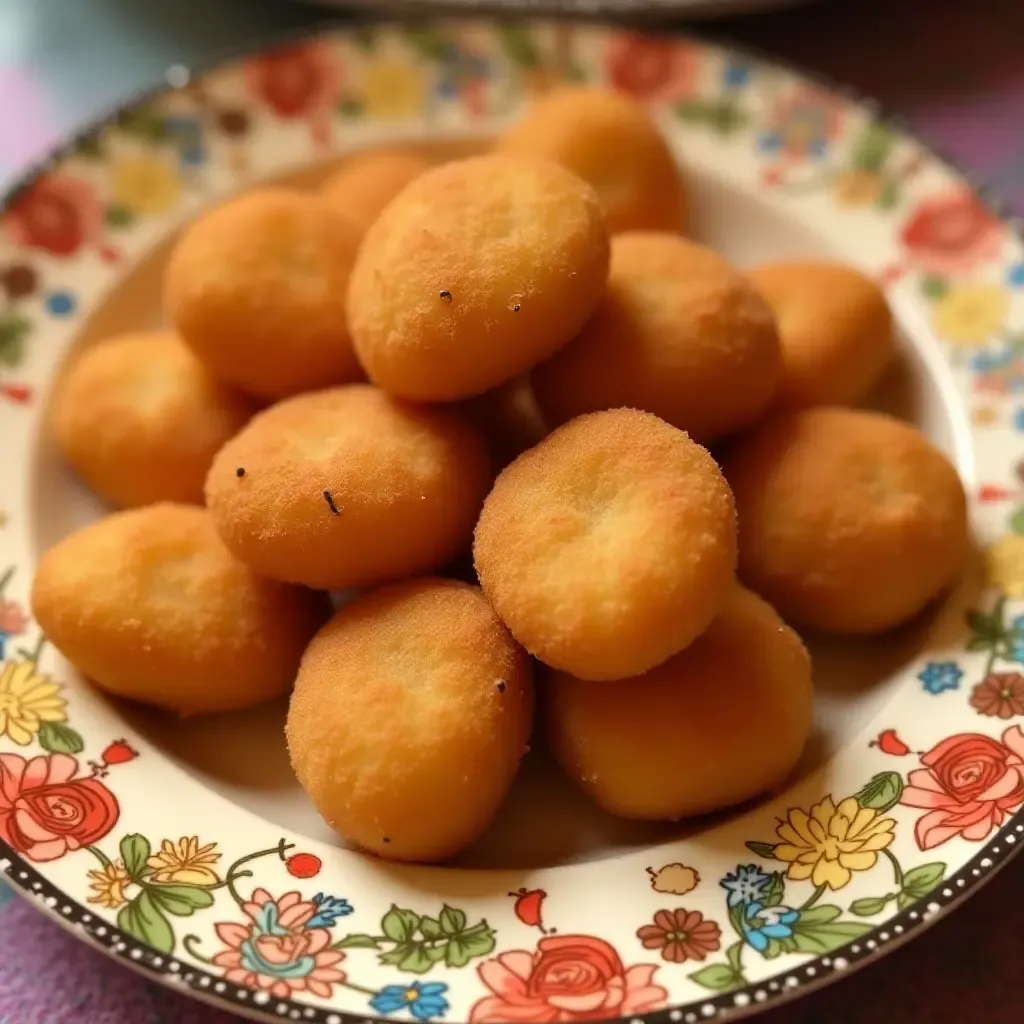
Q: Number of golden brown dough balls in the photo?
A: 13